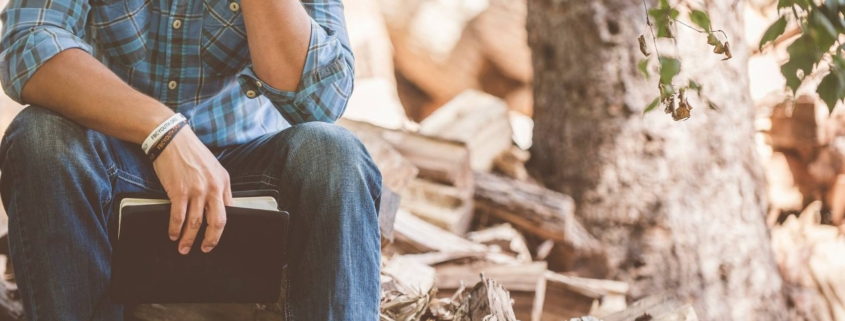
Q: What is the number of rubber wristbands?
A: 2